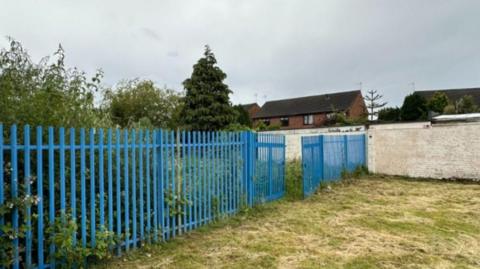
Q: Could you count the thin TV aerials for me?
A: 4